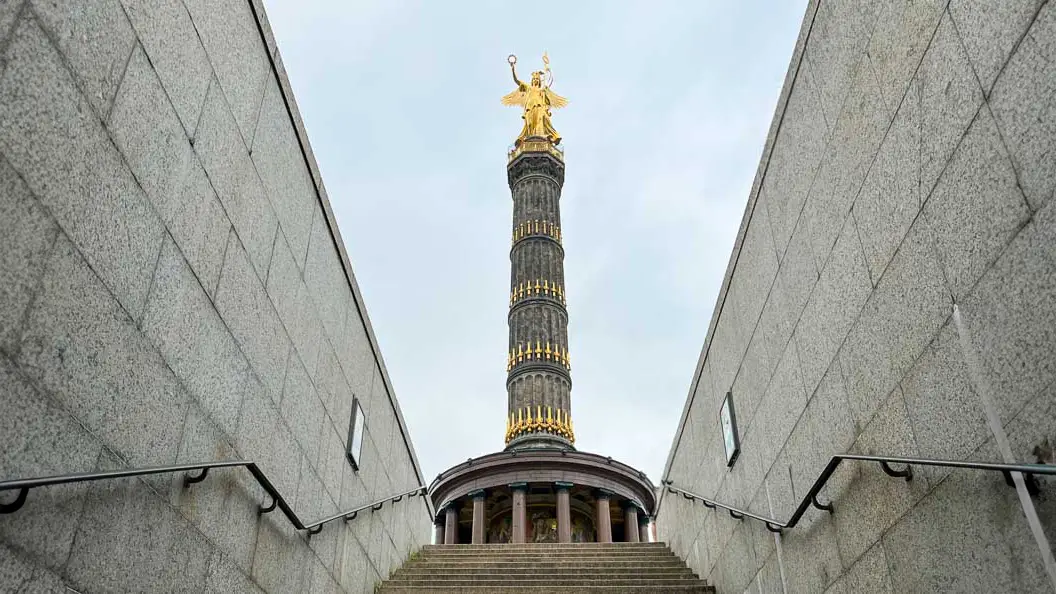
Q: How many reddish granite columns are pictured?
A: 8